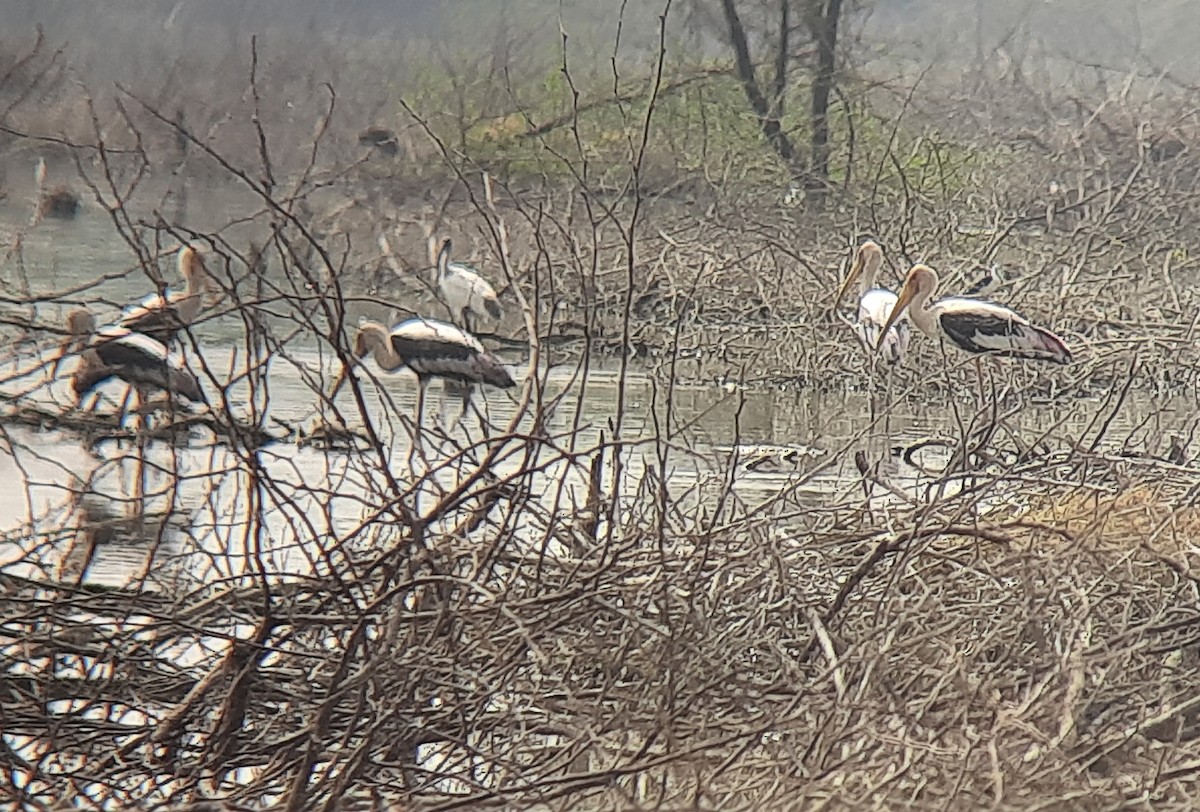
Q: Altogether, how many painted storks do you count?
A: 5